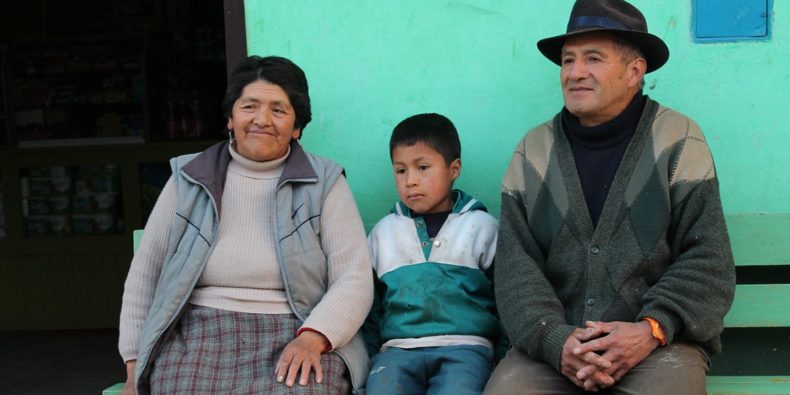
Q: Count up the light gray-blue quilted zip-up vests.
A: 1